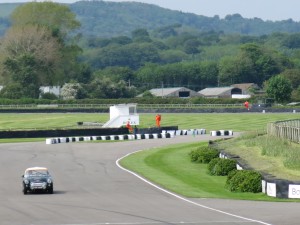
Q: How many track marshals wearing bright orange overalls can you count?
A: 3